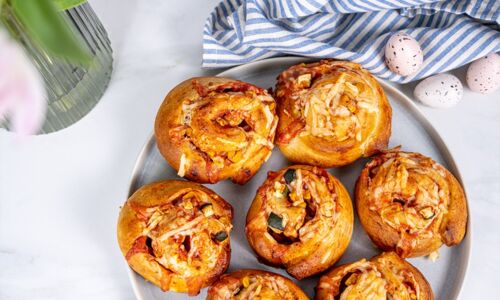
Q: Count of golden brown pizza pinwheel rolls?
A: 7